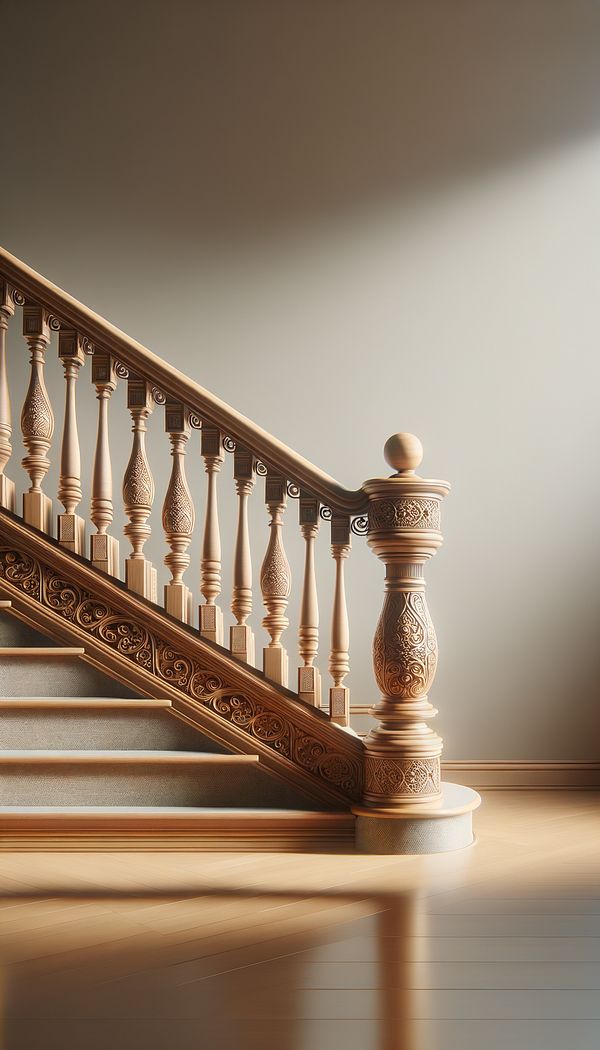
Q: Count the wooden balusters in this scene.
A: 11